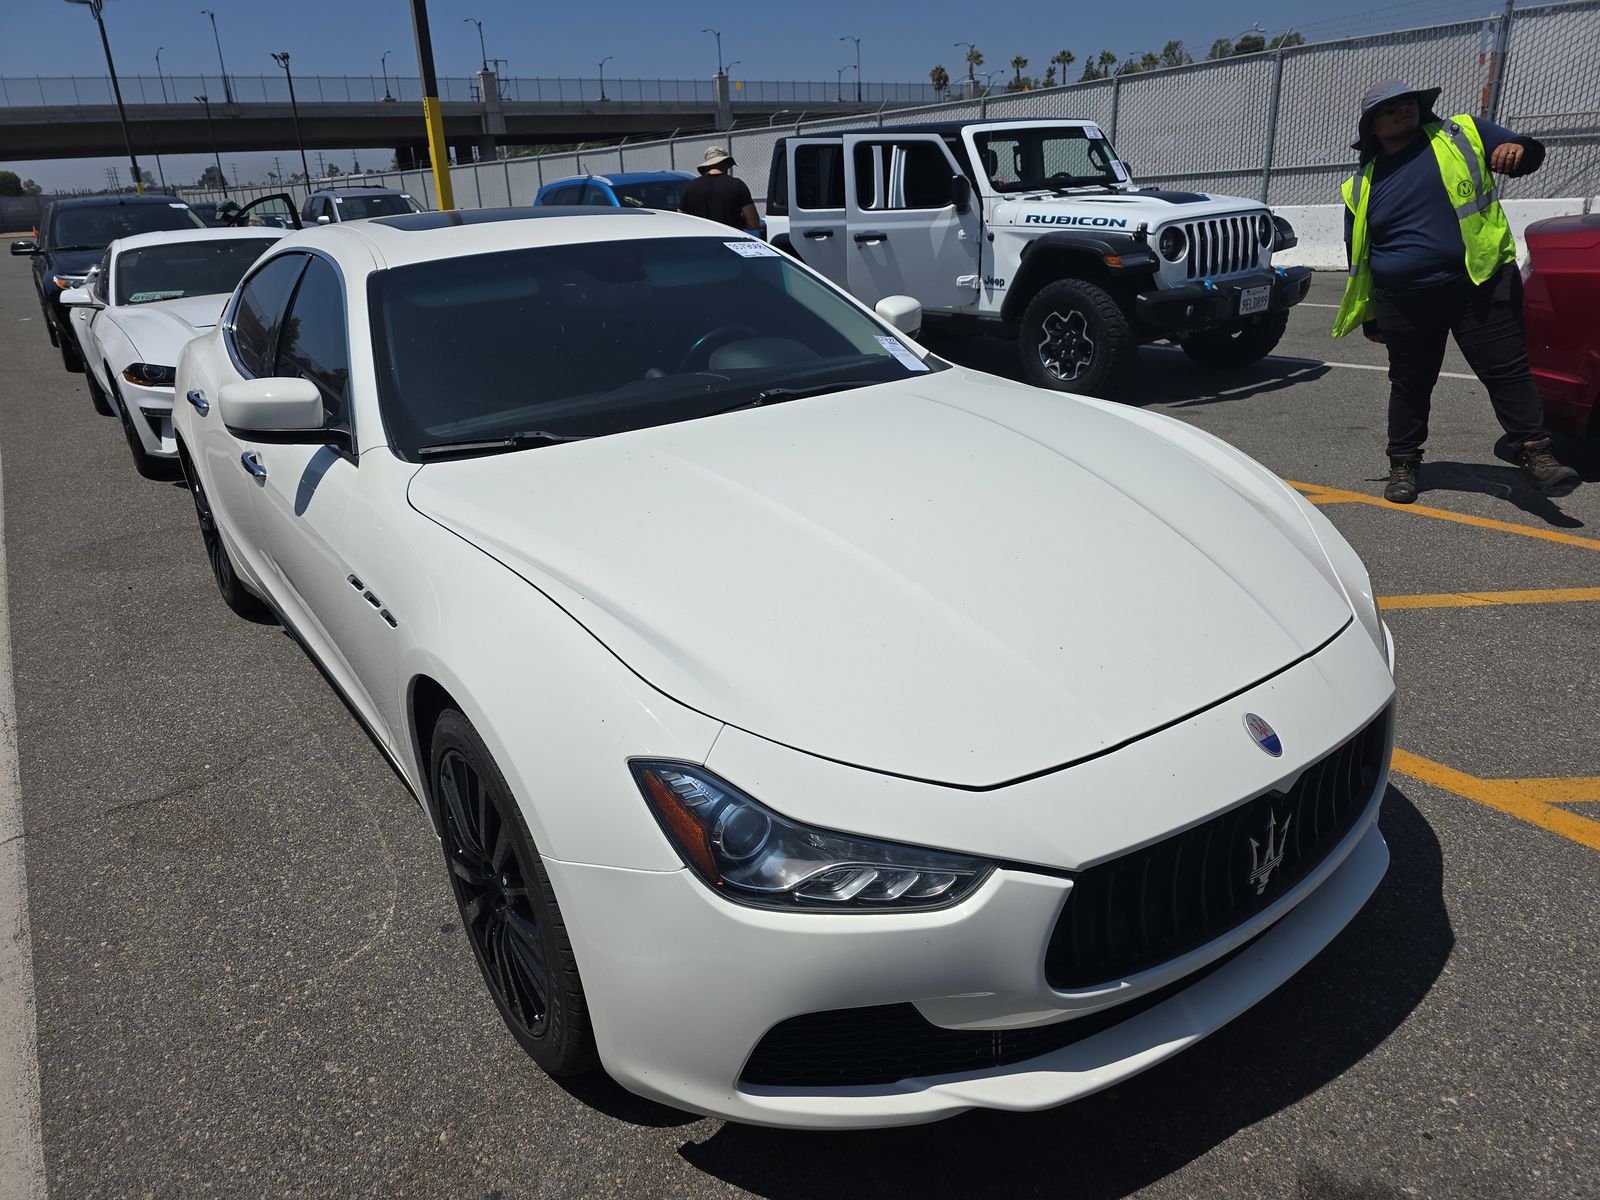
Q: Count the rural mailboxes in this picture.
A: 0